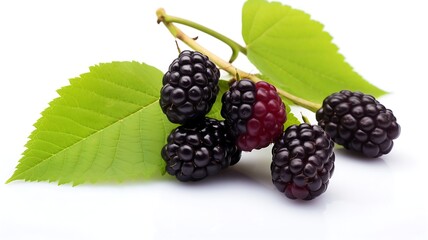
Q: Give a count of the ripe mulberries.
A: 4